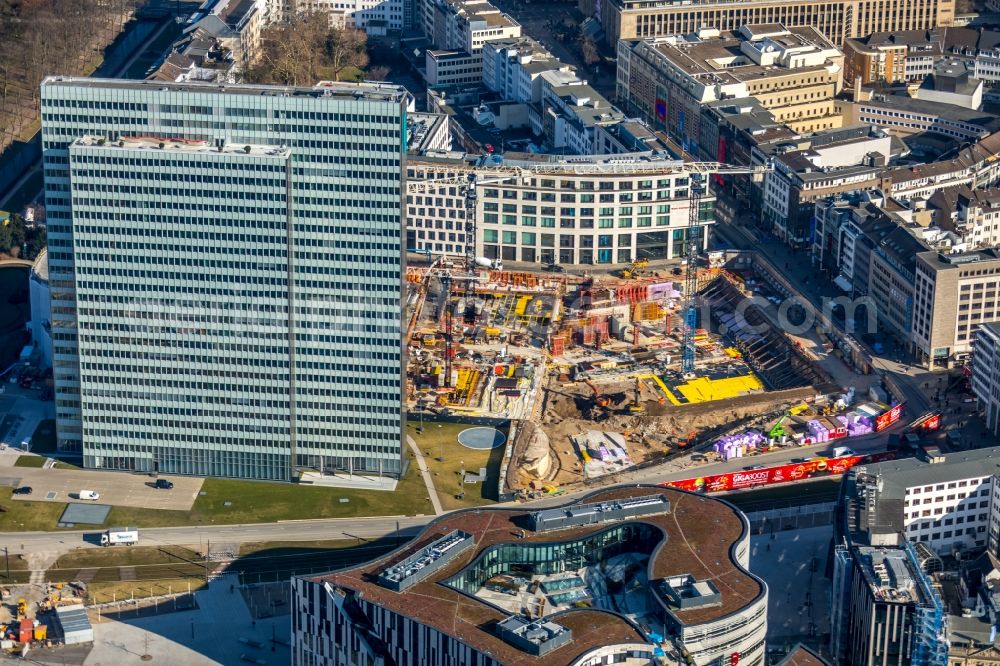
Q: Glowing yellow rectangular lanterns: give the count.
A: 0